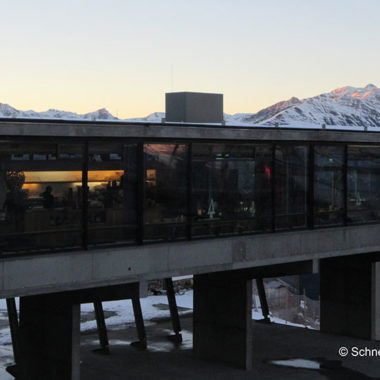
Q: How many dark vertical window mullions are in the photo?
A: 6